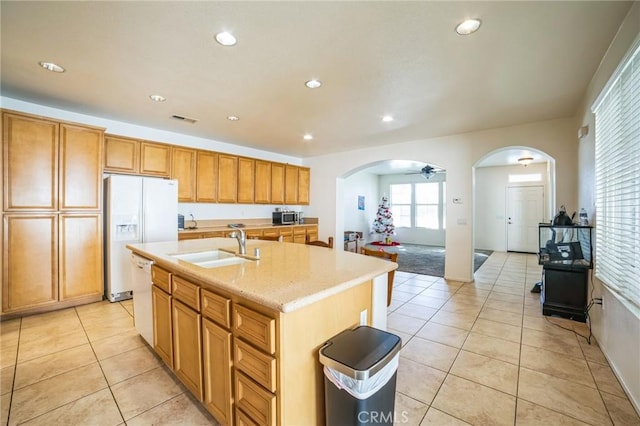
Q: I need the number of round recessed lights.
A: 8